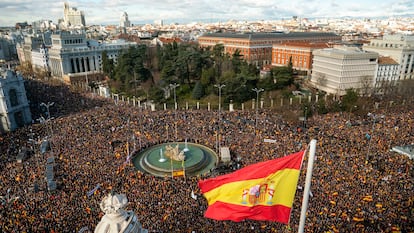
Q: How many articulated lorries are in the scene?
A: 0